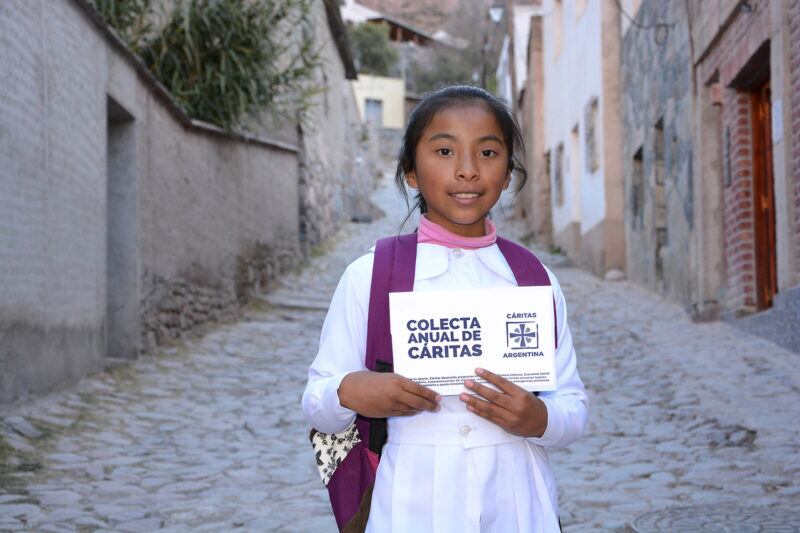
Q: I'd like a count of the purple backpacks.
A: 1